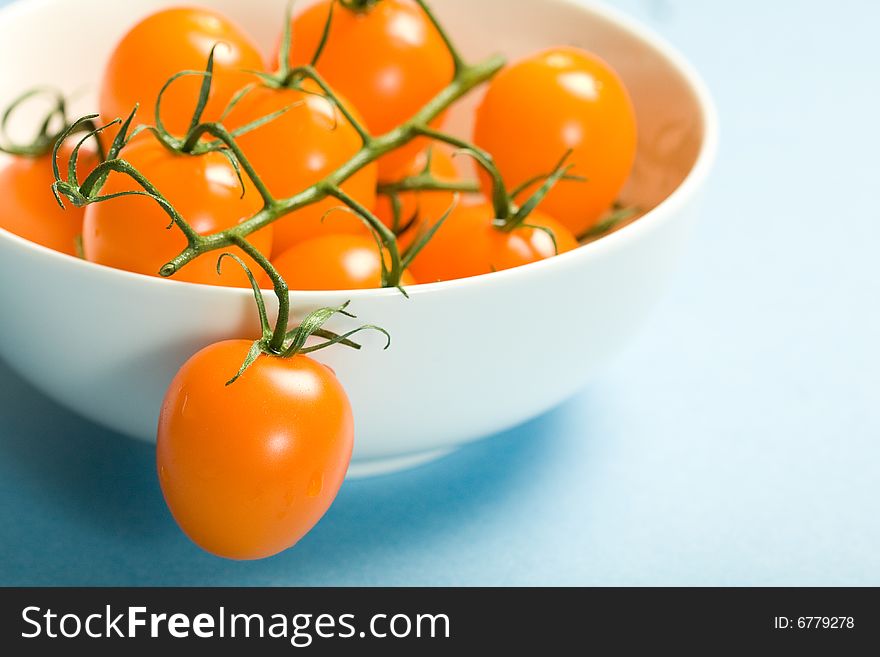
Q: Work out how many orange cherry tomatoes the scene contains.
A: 10